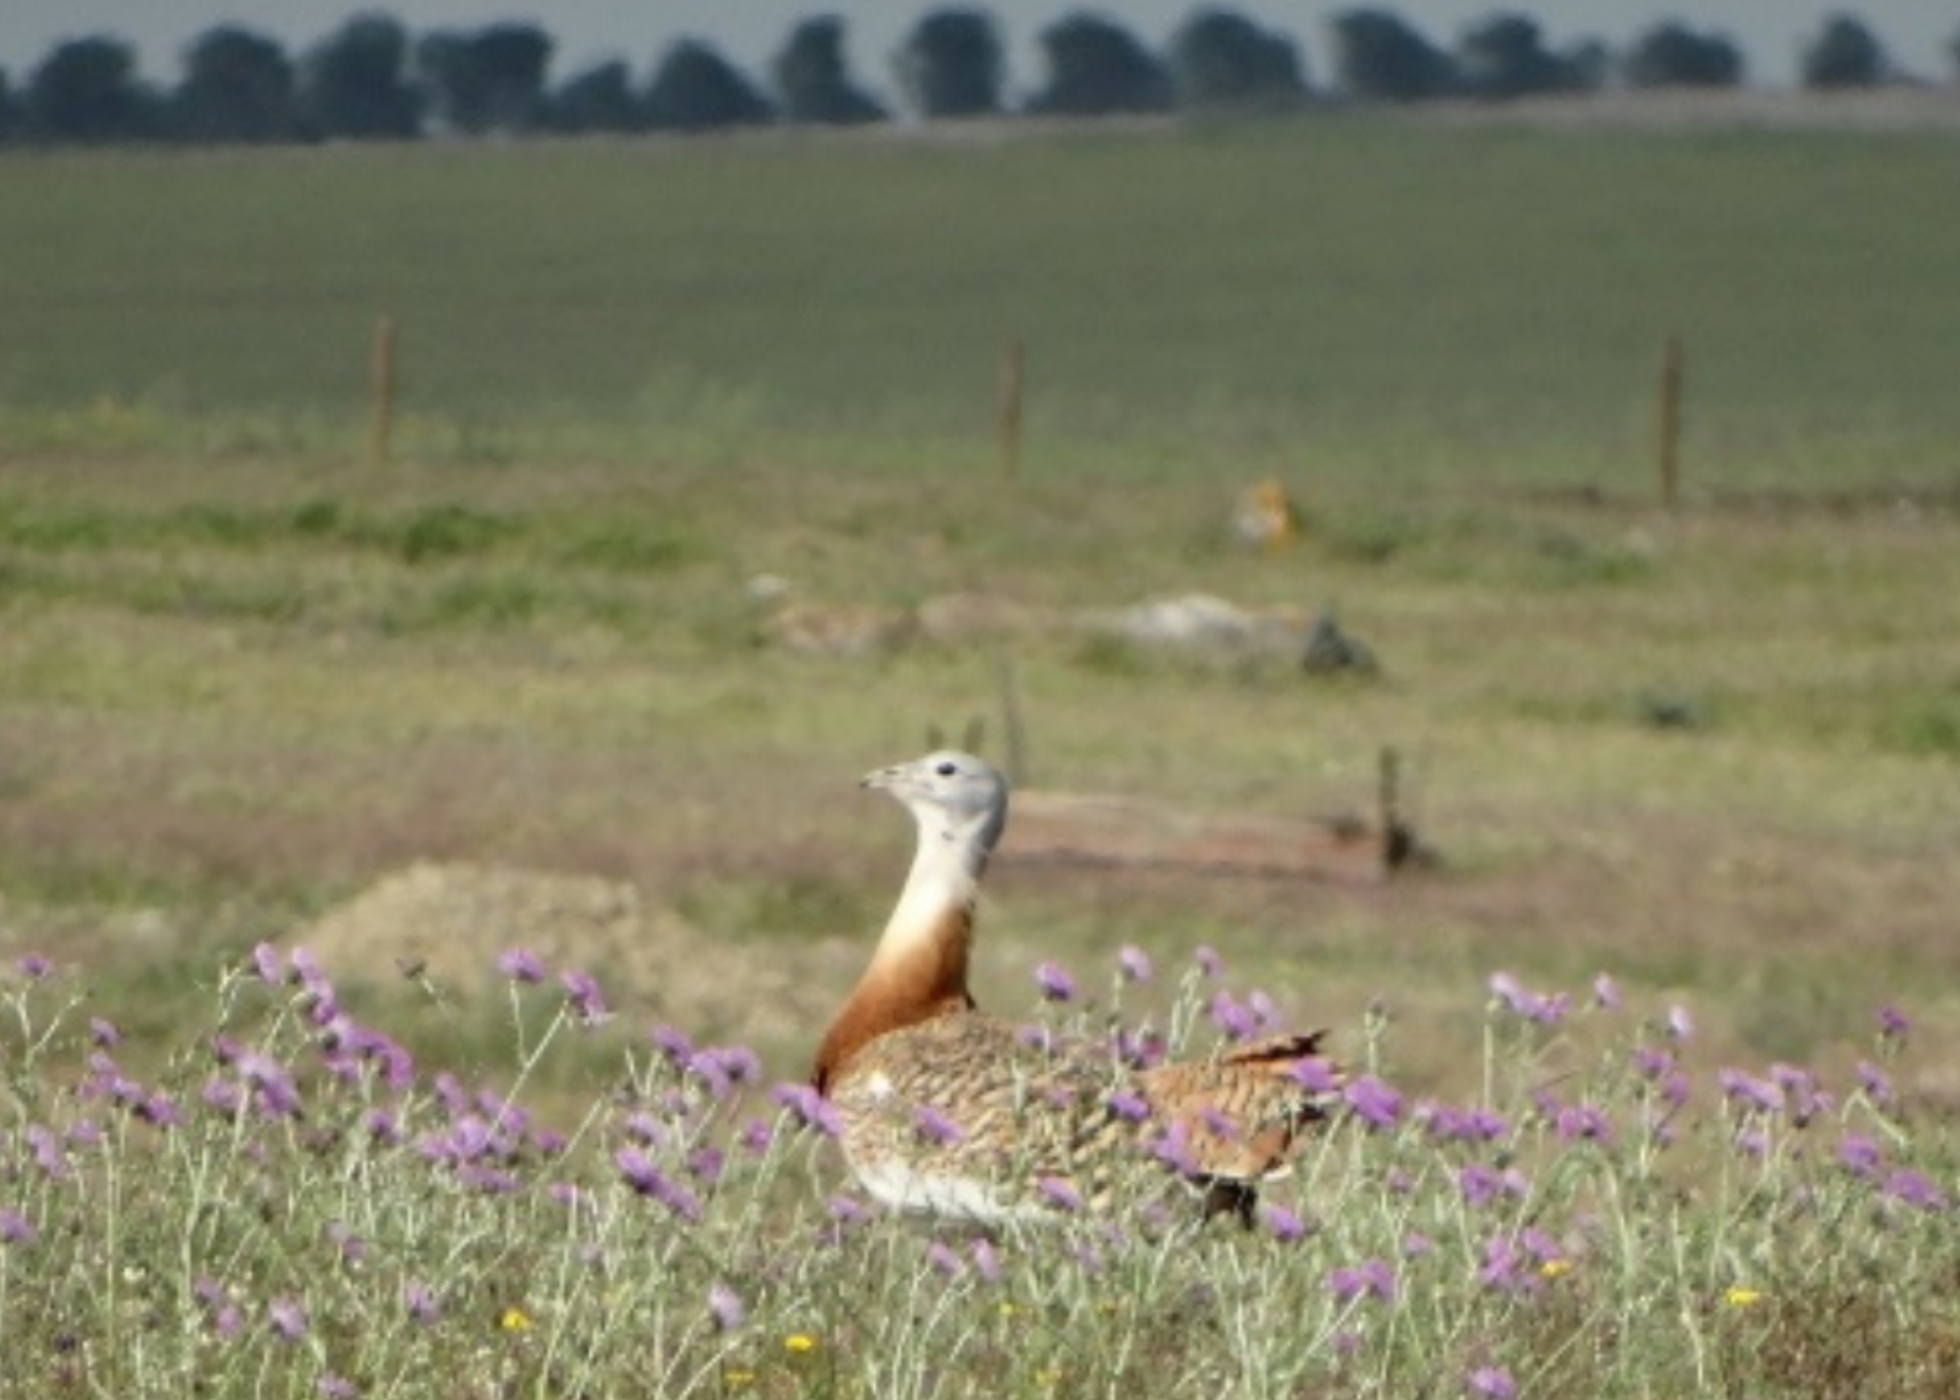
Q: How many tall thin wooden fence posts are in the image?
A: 3